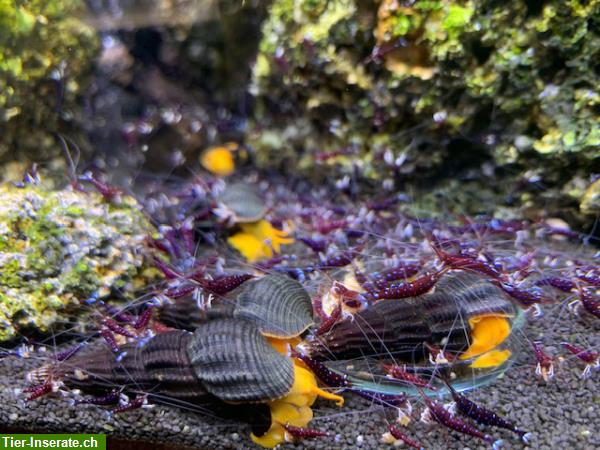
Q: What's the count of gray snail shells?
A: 4